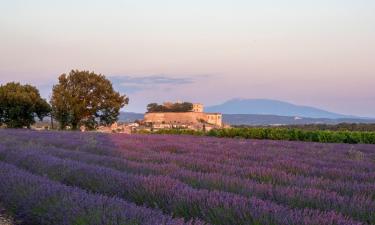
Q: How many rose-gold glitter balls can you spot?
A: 0